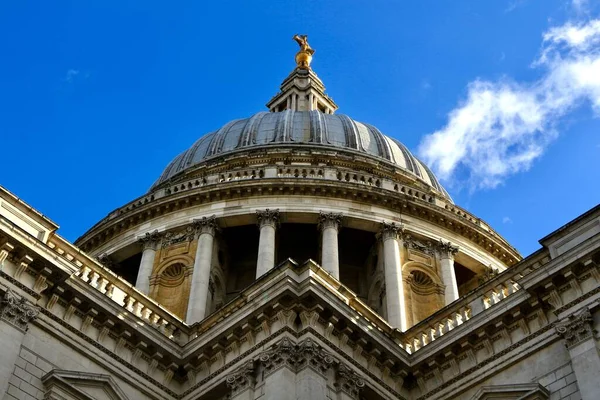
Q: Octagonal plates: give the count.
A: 0